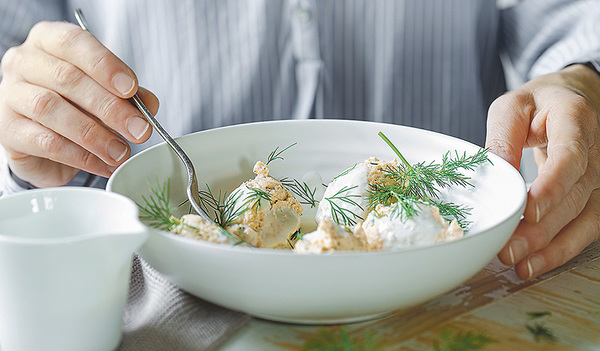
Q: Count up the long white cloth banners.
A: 0